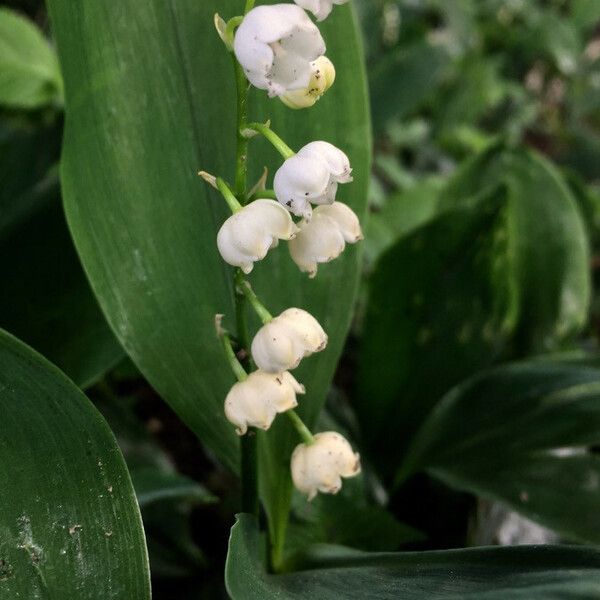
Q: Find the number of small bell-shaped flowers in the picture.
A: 9